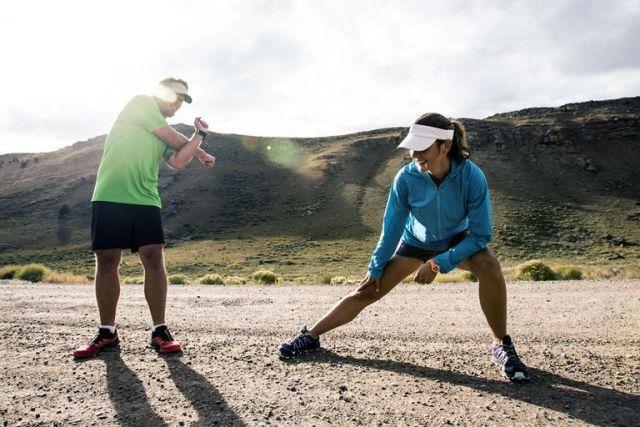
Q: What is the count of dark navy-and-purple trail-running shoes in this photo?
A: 2